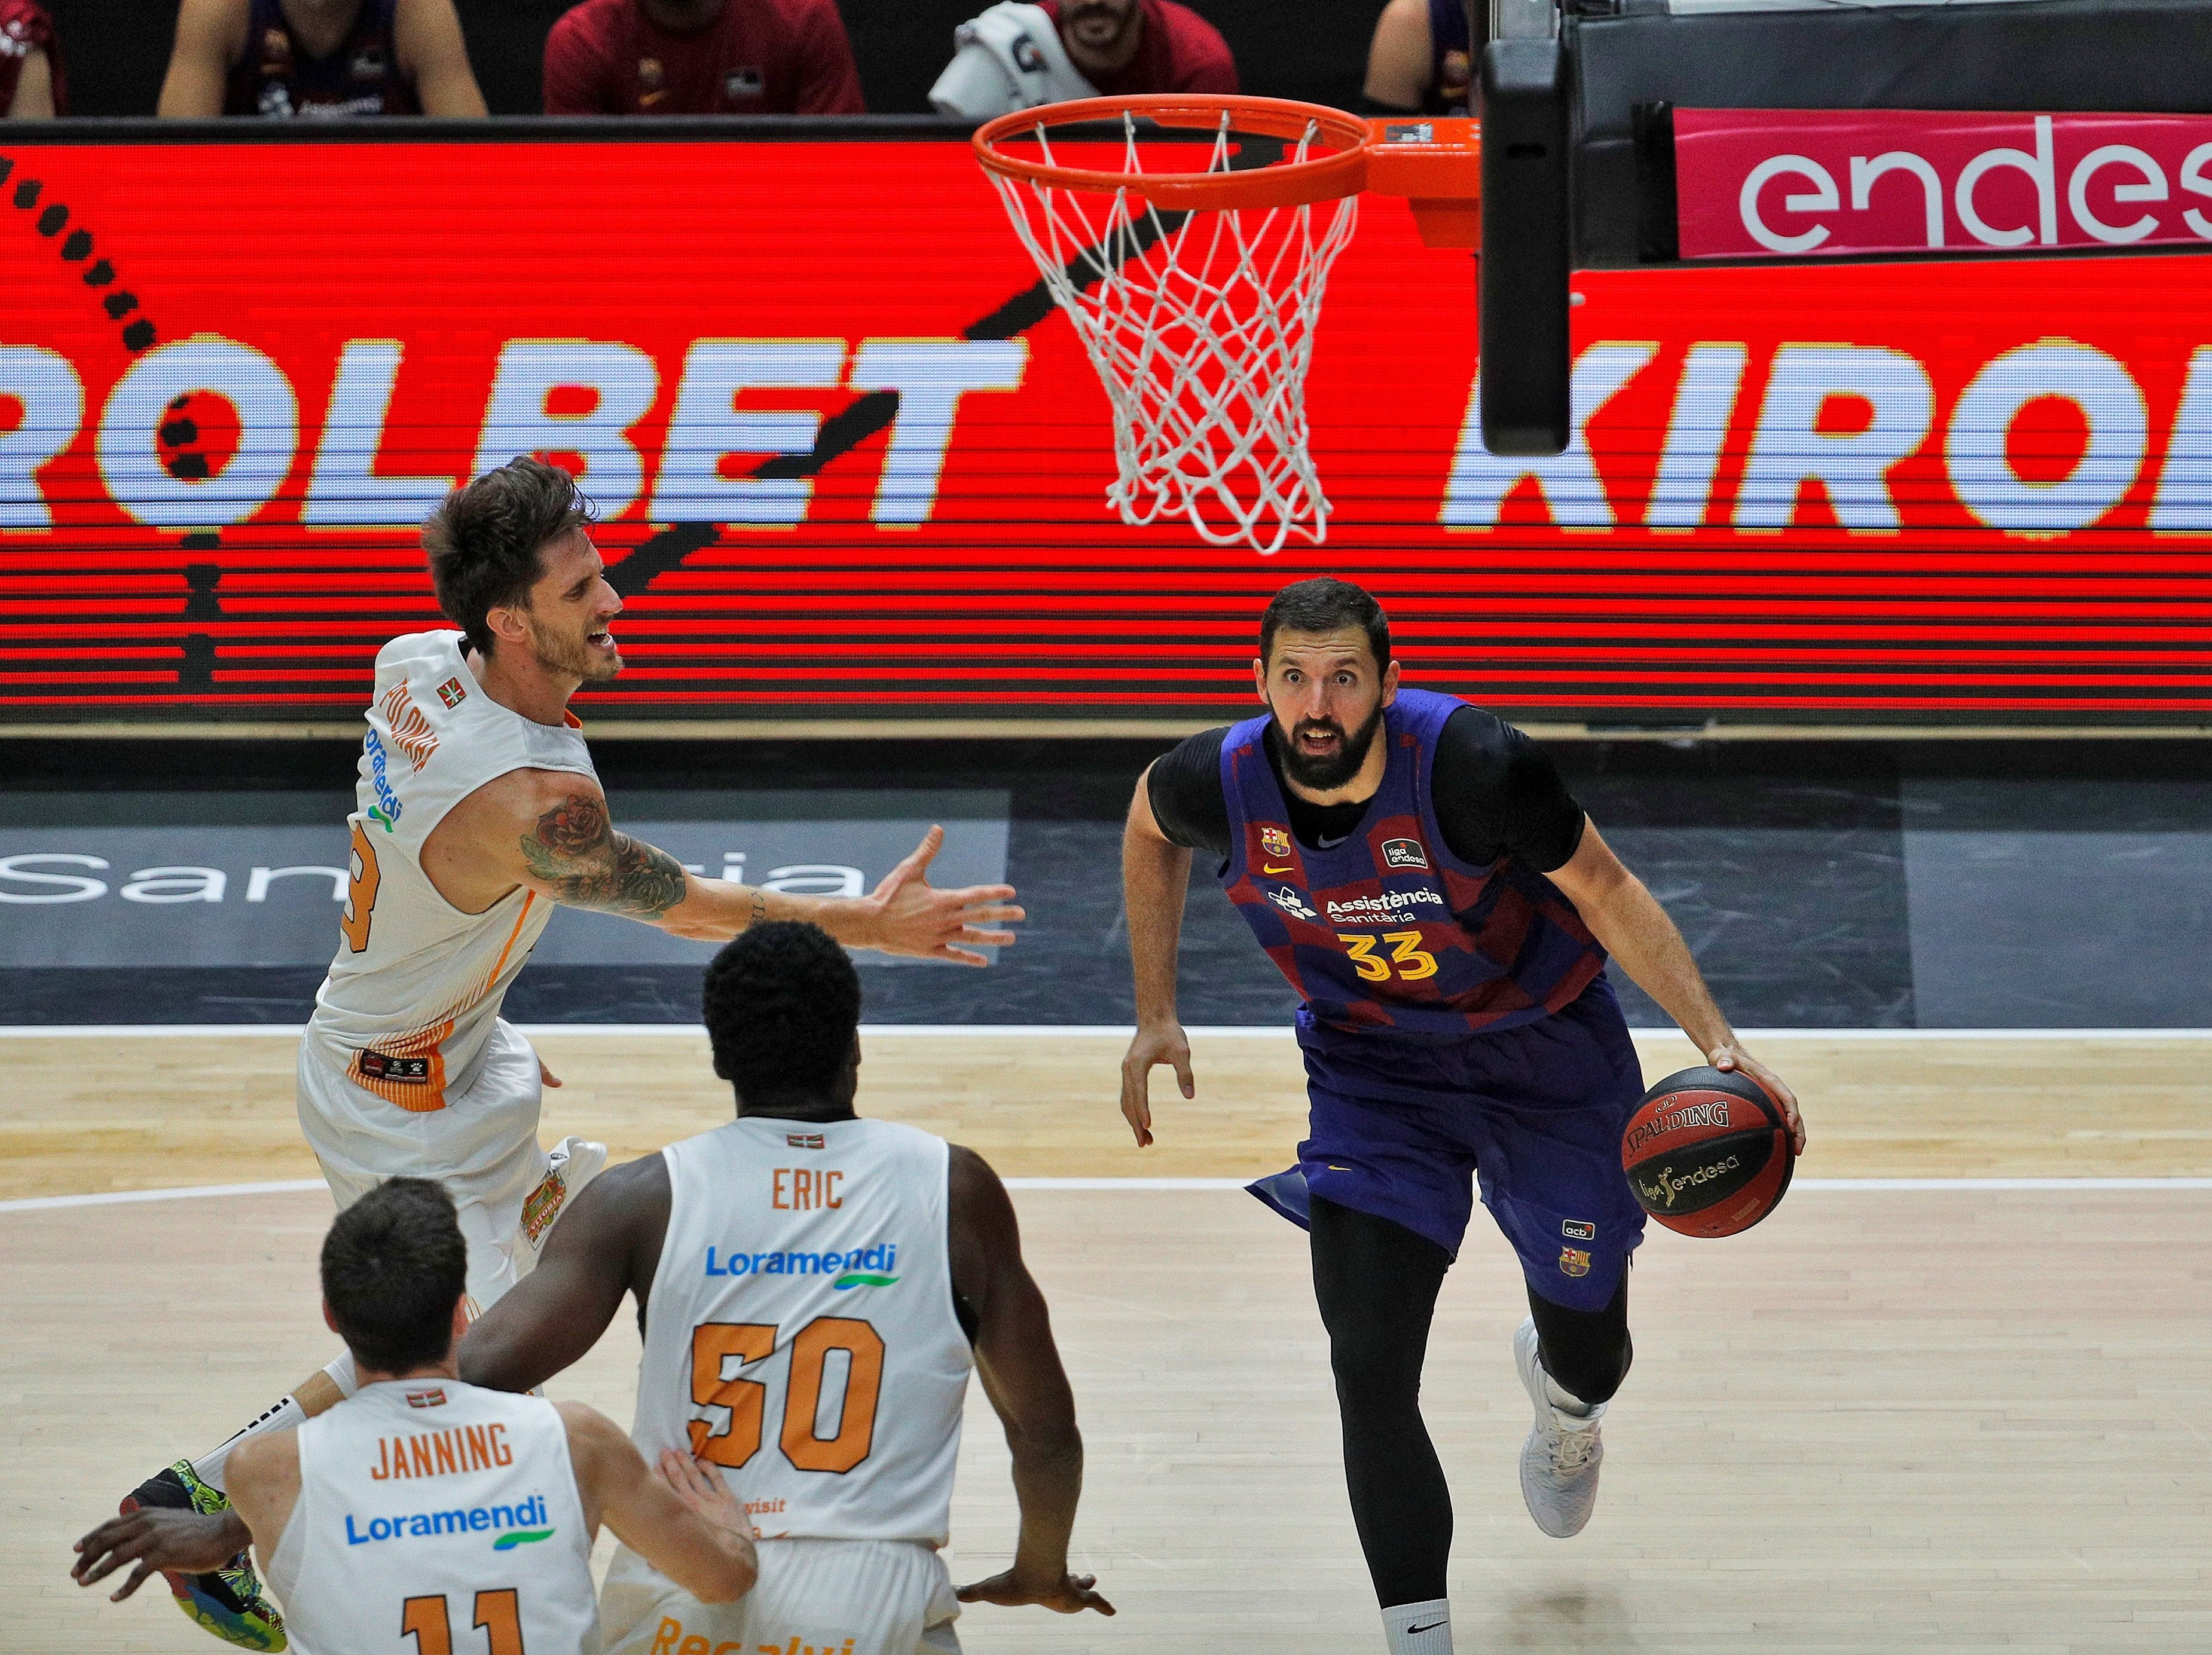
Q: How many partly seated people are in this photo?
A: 5